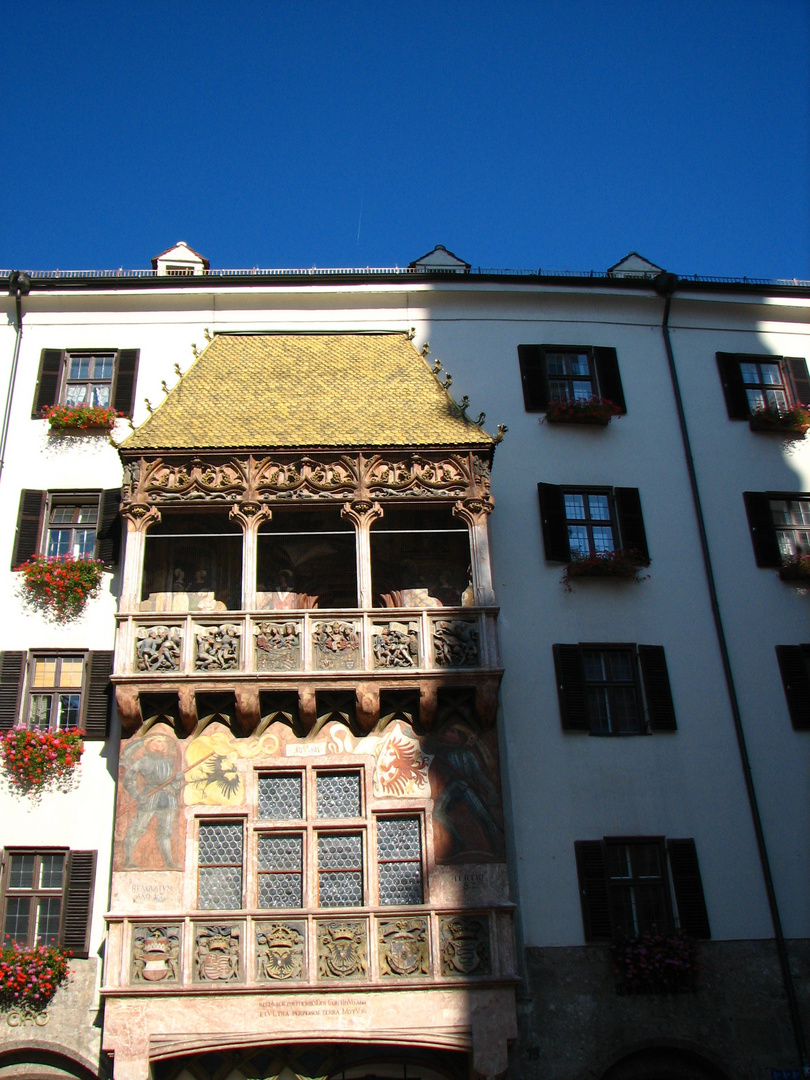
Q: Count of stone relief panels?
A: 12